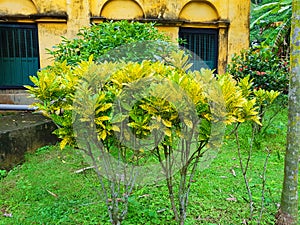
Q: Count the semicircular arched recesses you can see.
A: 3